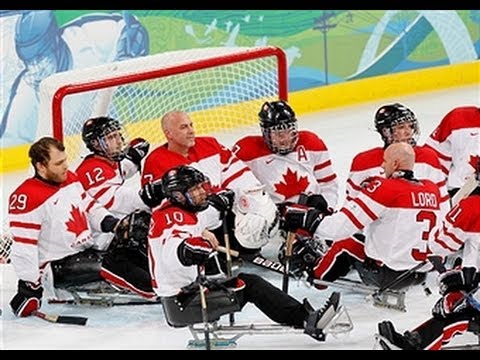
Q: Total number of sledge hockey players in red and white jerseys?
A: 9